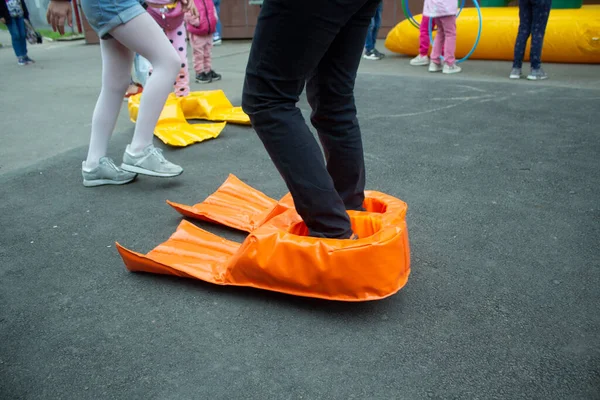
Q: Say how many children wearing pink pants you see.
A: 4